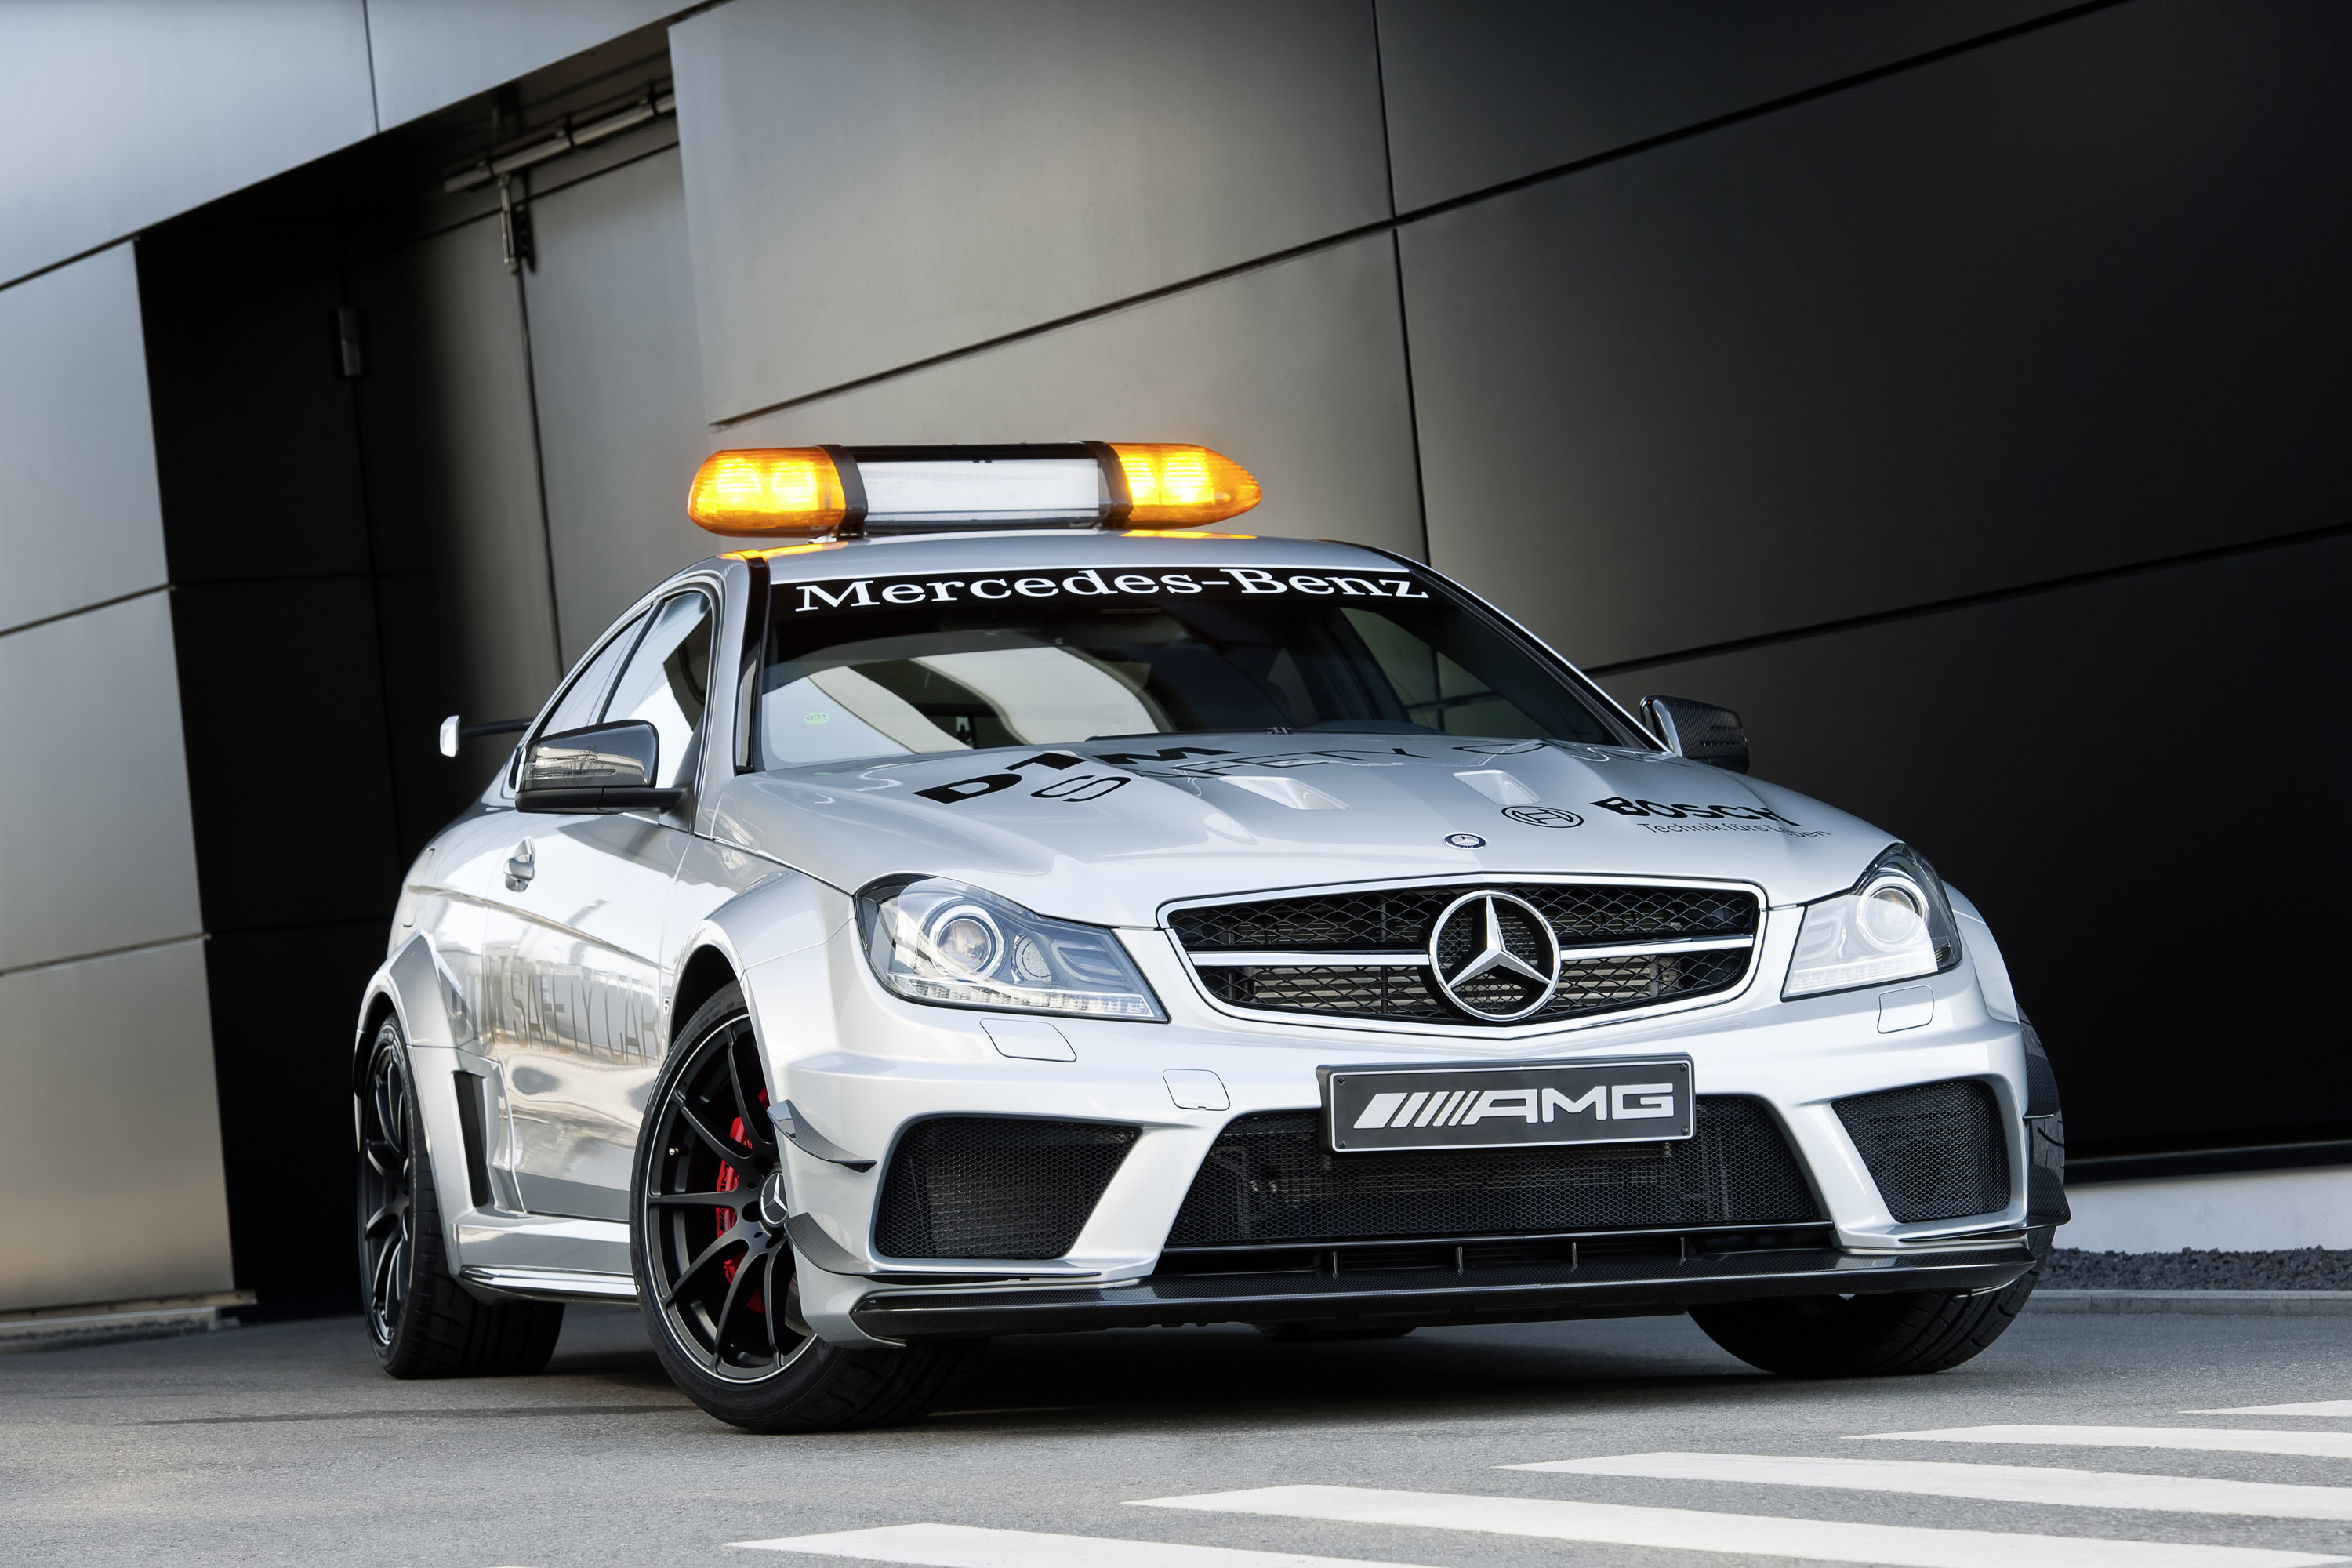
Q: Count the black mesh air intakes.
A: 3